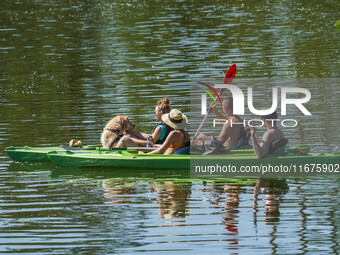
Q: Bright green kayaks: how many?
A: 2